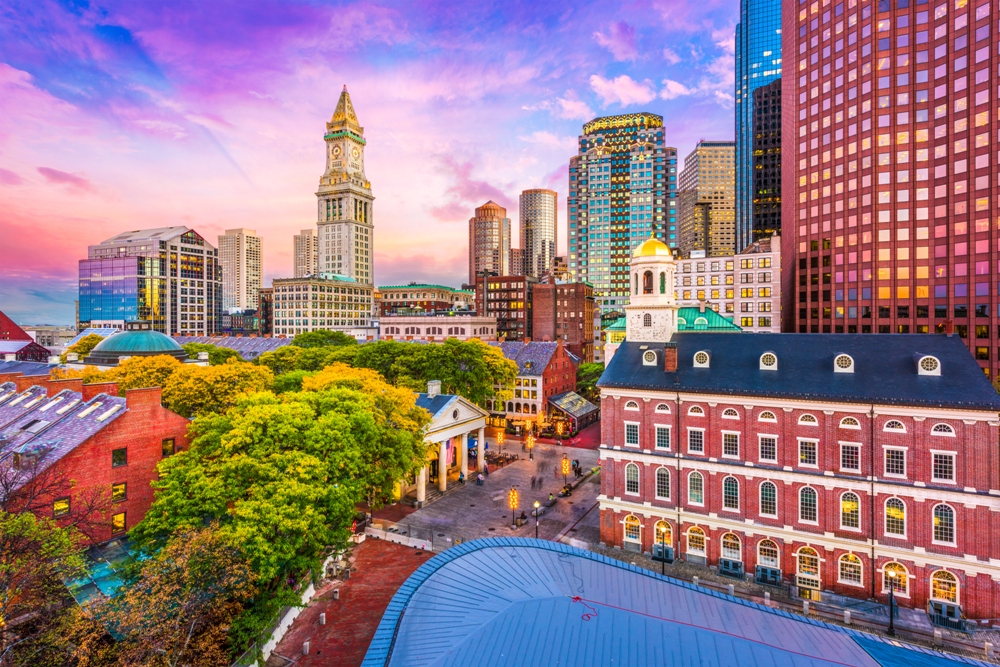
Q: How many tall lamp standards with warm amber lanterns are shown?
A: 6